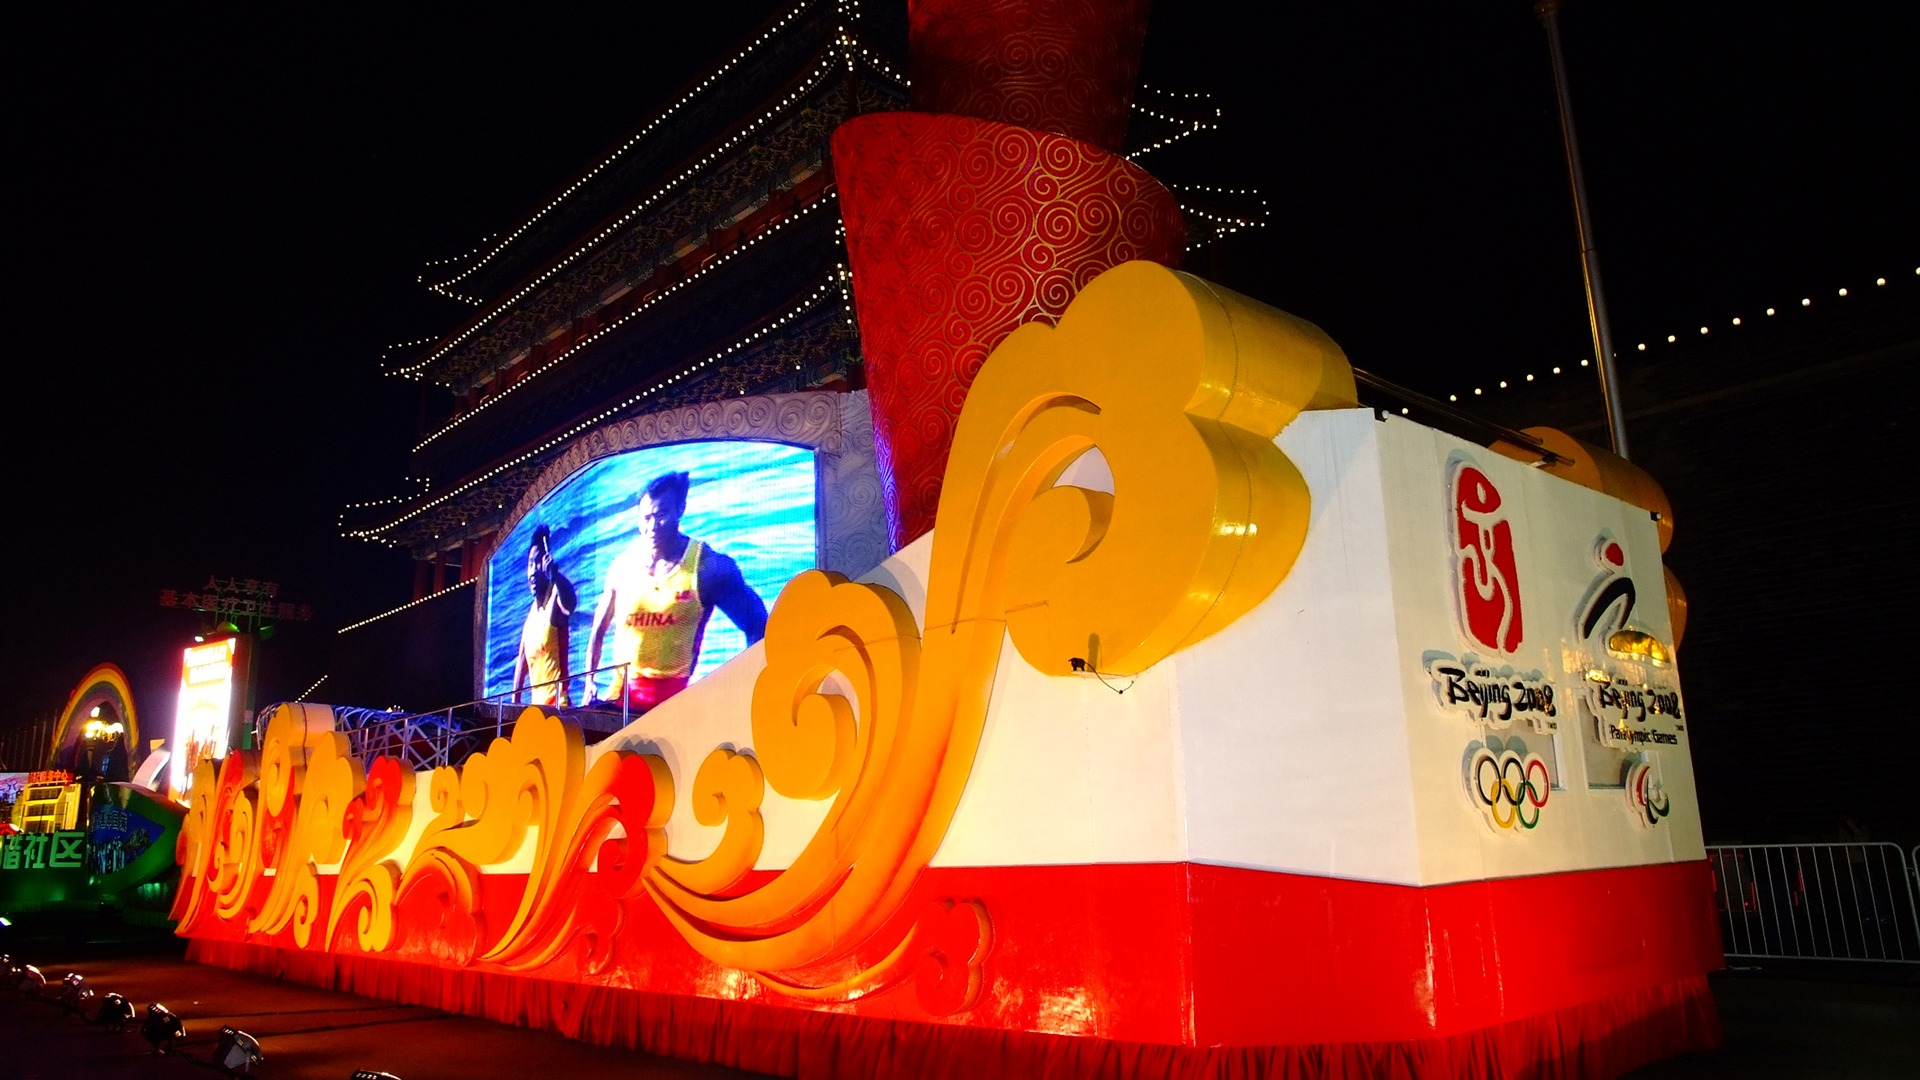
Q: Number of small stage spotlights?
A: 7